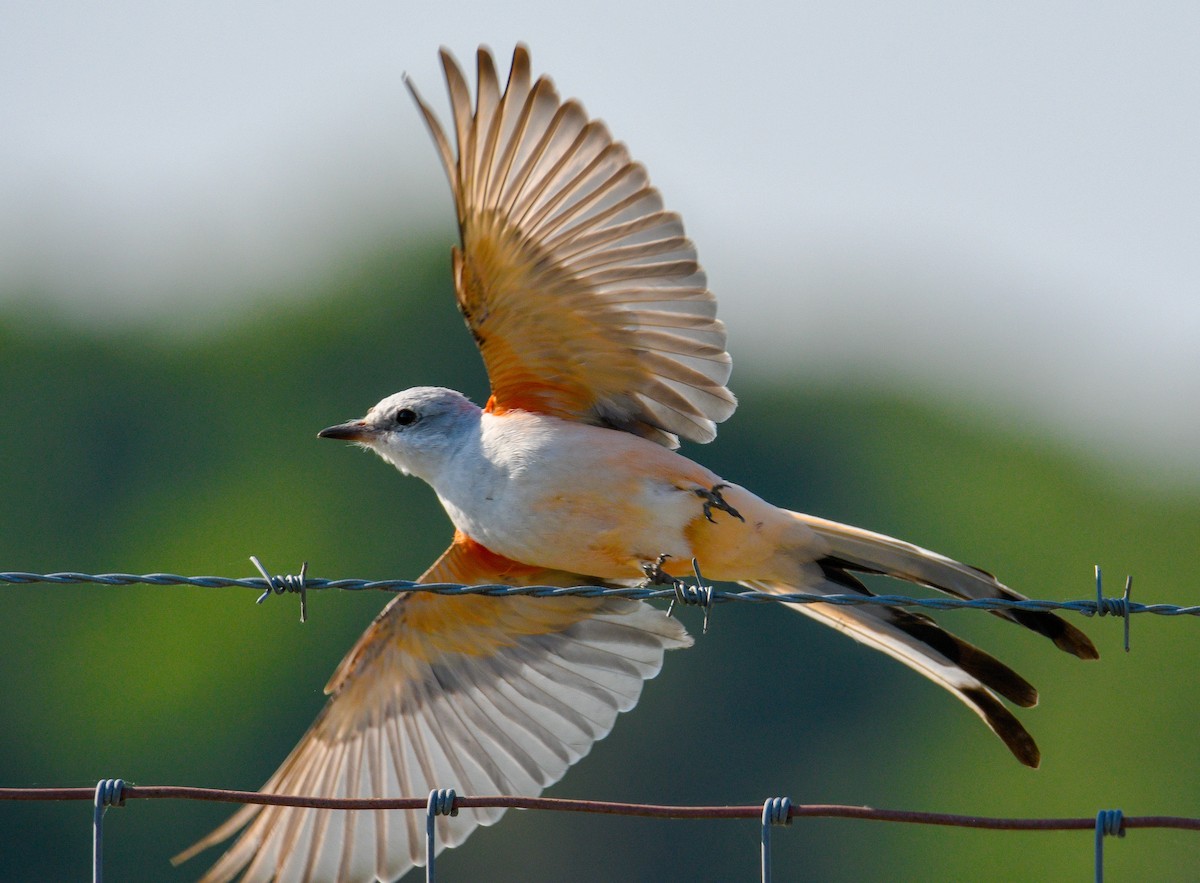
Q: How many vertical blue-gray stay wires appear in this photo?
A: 4